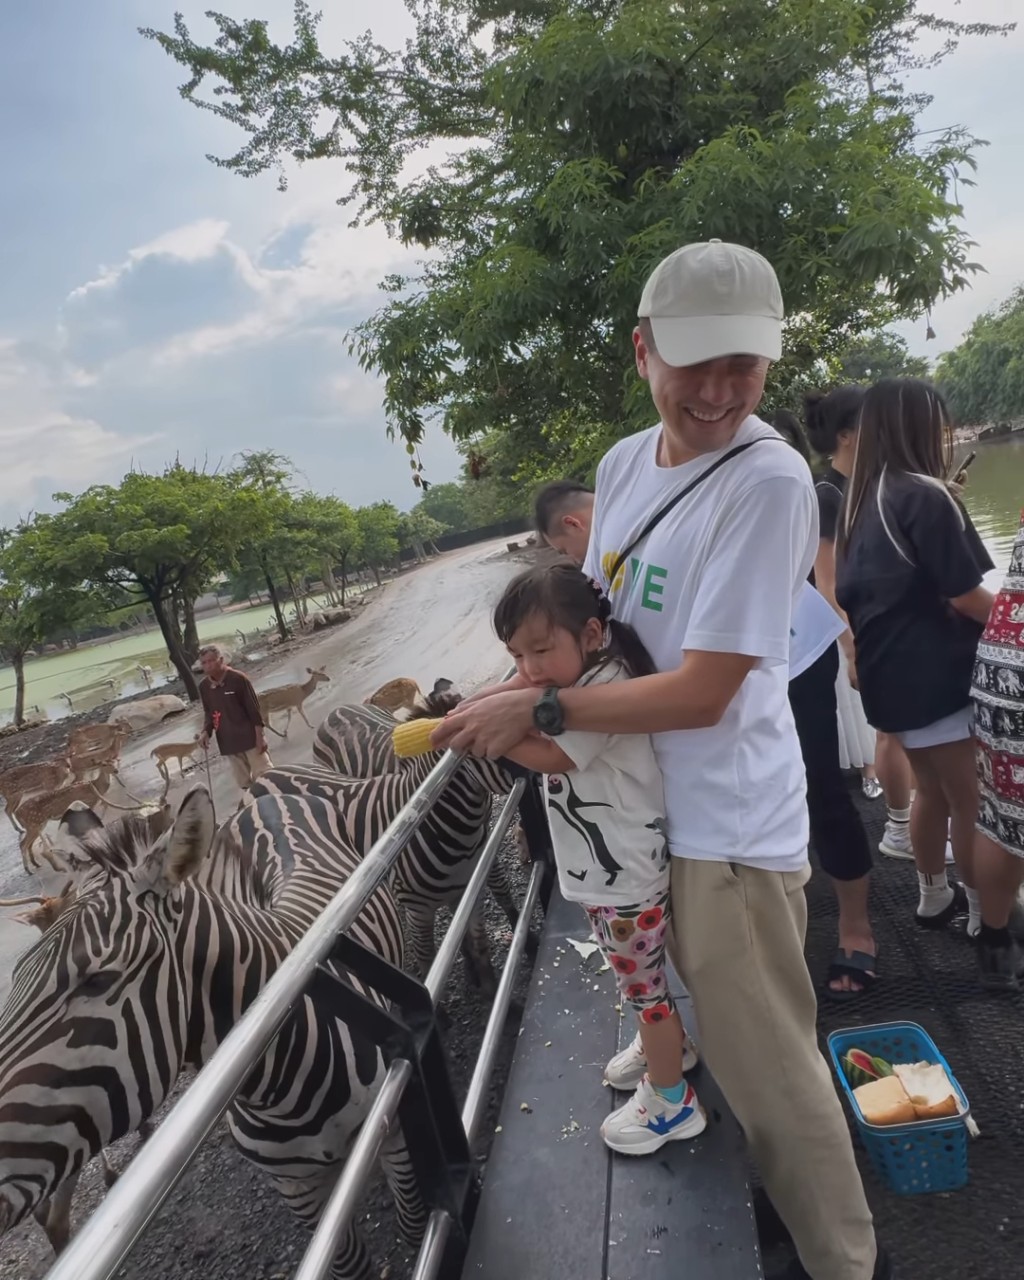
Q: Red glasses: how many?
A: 0